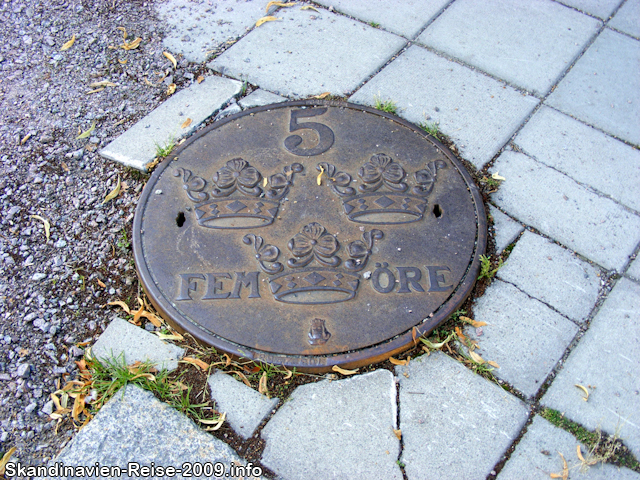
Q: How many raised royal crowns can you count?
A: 3